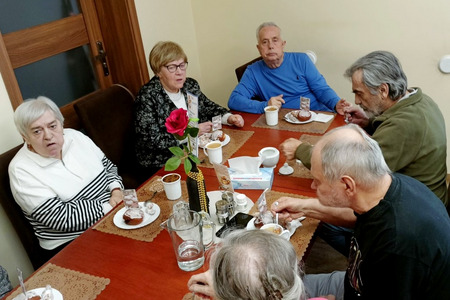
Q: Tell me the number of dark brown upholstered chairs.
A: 3